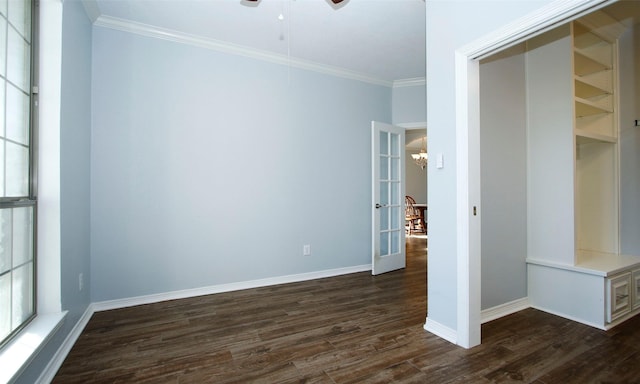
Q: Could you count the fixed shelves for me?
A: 4